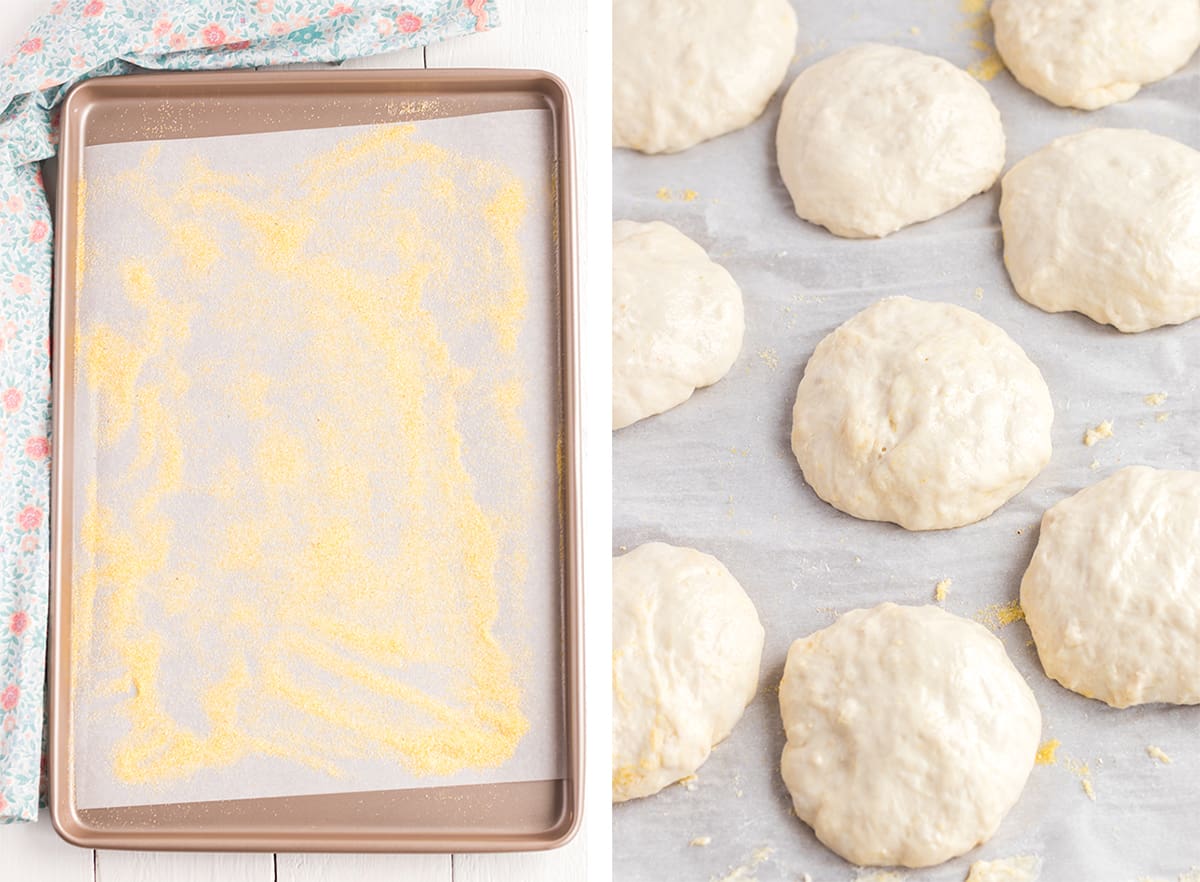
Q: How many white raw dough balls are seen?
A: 9